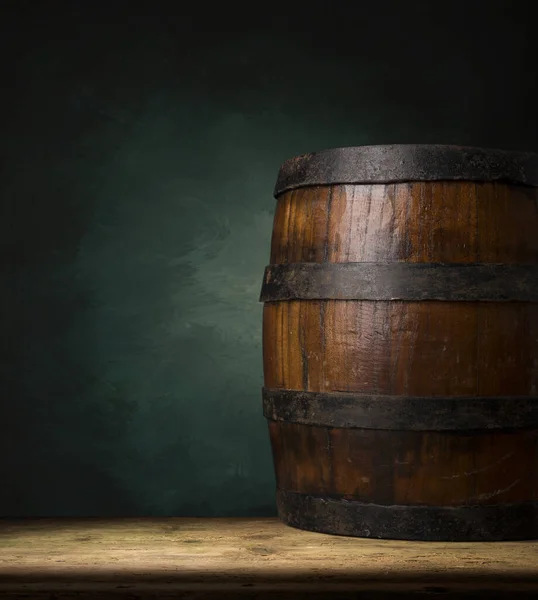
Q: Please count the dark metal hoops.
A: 4